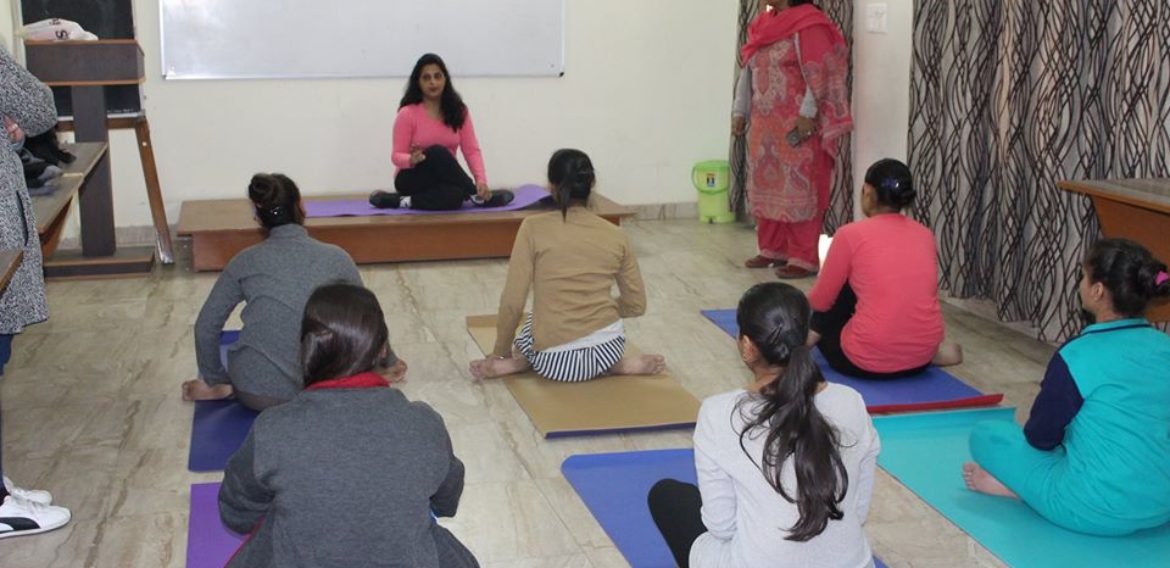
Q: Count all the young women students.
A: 6